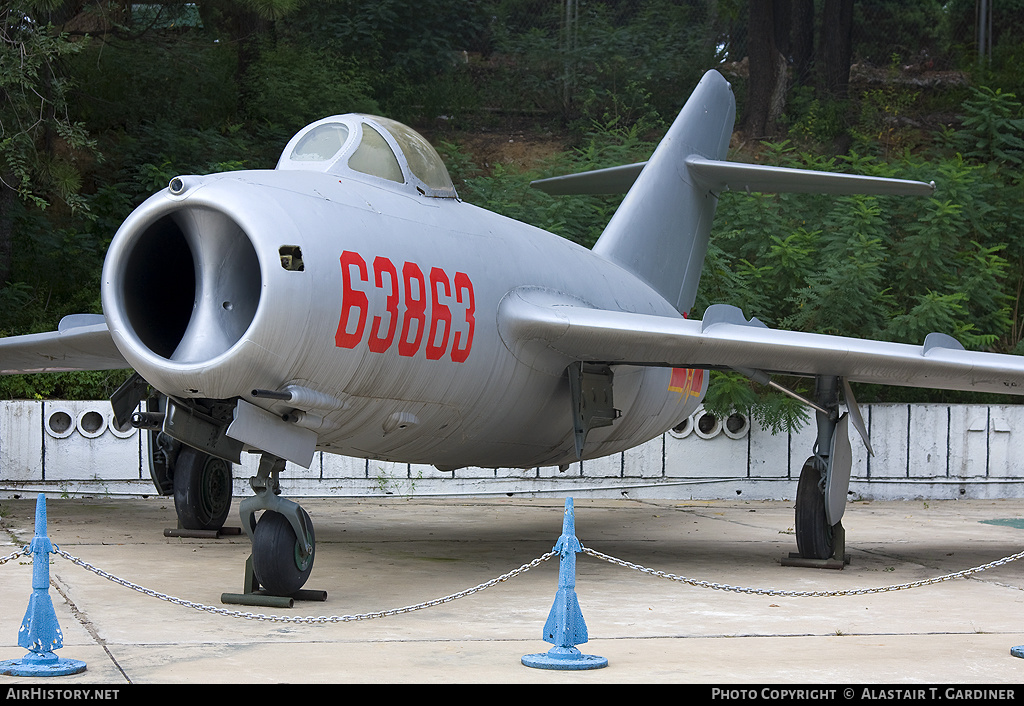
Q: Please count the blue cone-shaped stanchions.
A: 2